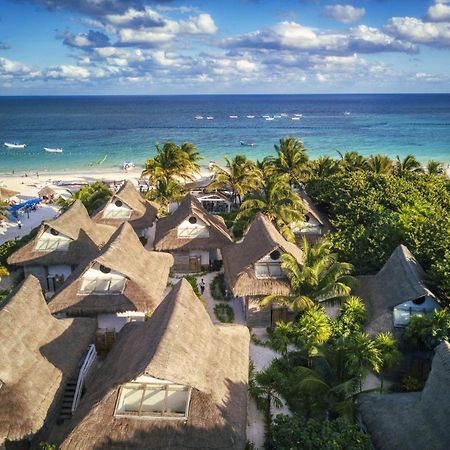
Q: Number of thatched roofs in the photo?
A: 10